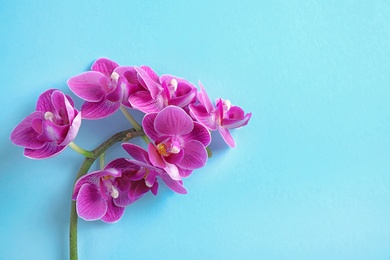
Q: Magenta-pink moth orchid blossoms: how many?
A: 7